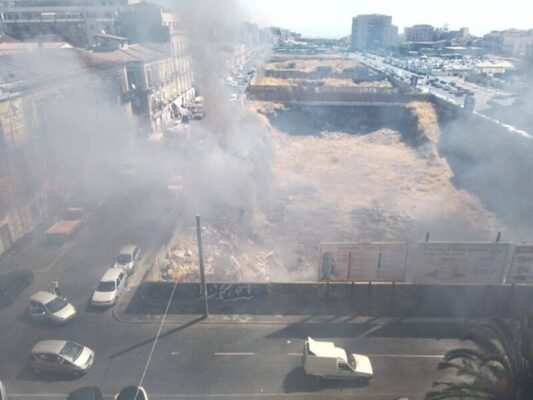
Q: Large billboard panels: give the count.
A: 3